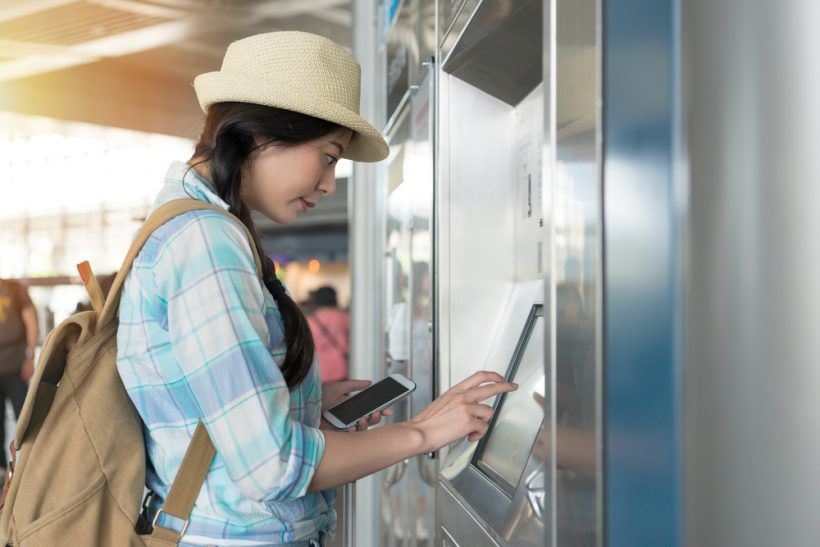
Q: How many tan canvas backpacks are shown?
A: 1